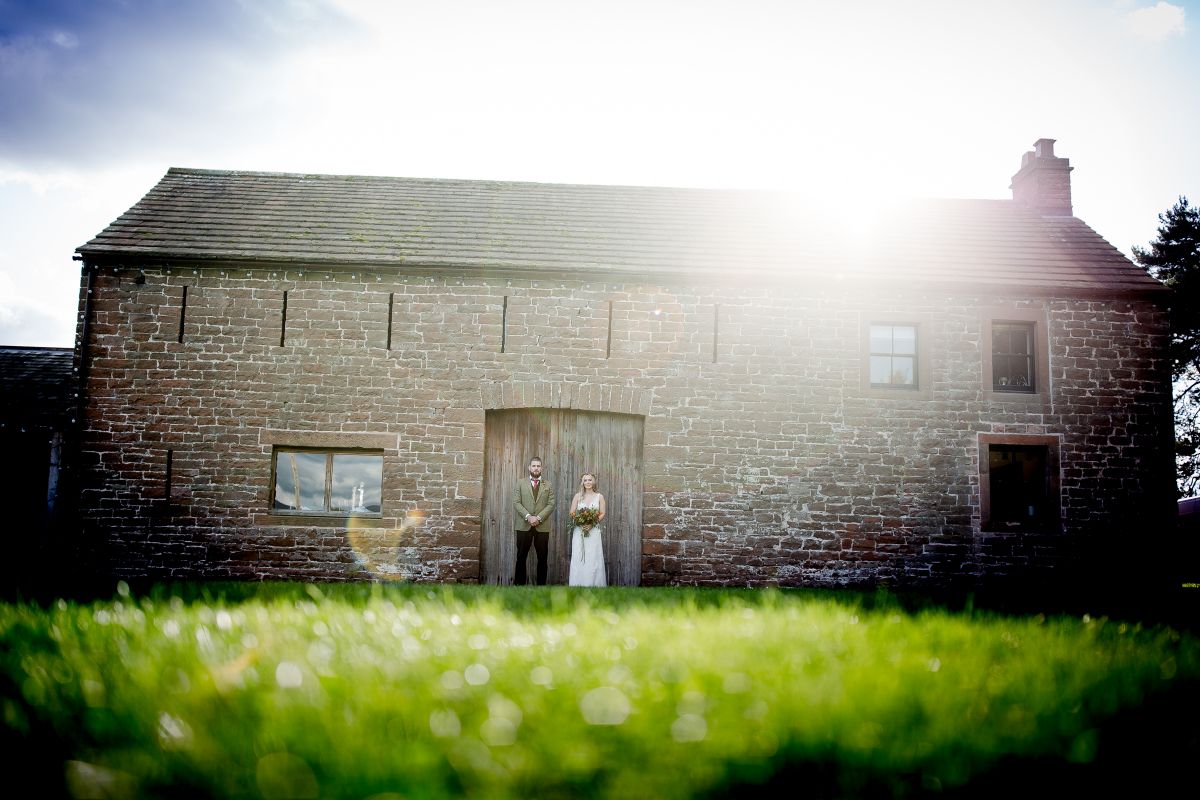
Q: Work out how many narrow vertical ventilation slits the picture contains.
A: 7